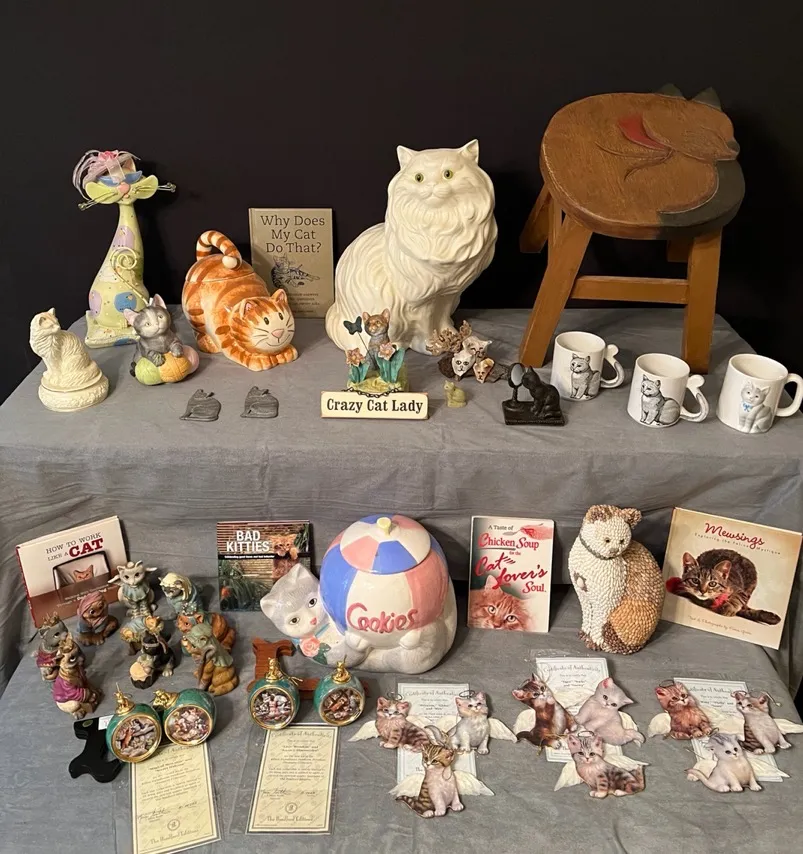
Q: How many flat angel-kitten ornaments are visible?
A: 9